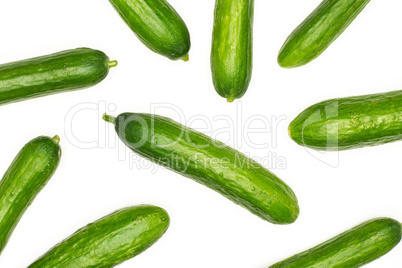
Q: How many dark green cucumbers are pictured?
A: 9